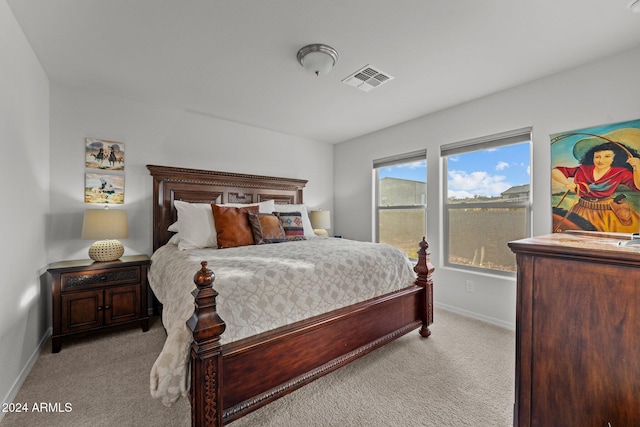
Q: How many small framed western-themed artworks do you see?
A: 2